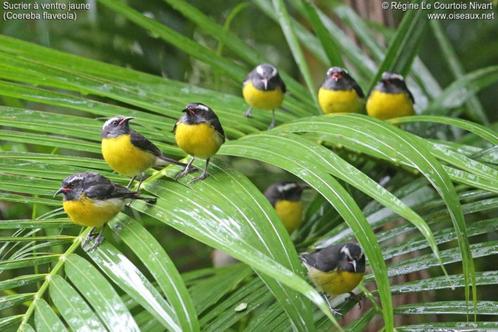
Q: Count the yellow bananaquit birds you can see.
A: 8